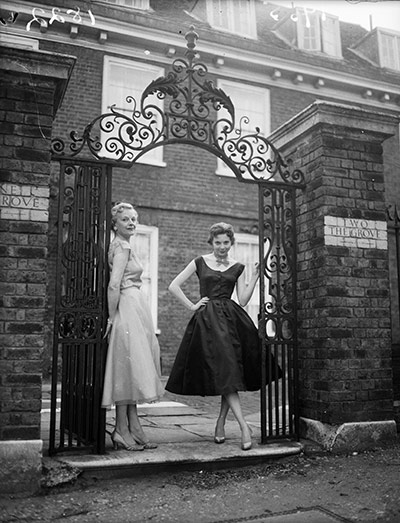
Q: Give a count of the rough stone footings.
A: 2